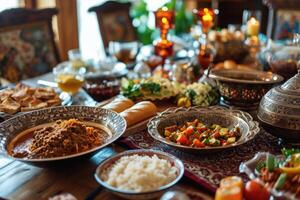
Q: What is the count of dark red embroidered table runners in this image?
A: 1